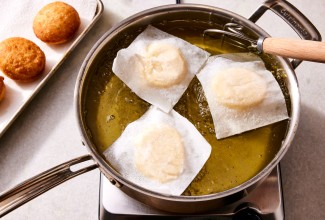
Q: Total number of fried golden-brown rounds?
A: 3